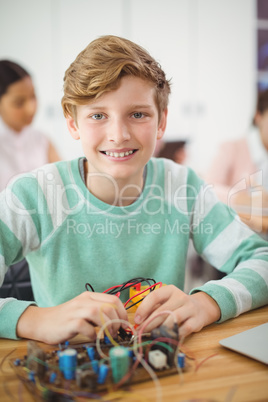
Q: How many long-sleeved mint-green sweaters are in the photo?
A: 1